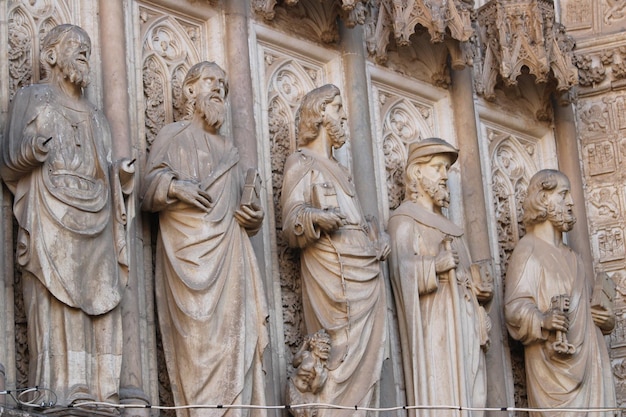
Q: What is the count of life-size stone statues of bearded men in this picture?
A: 5